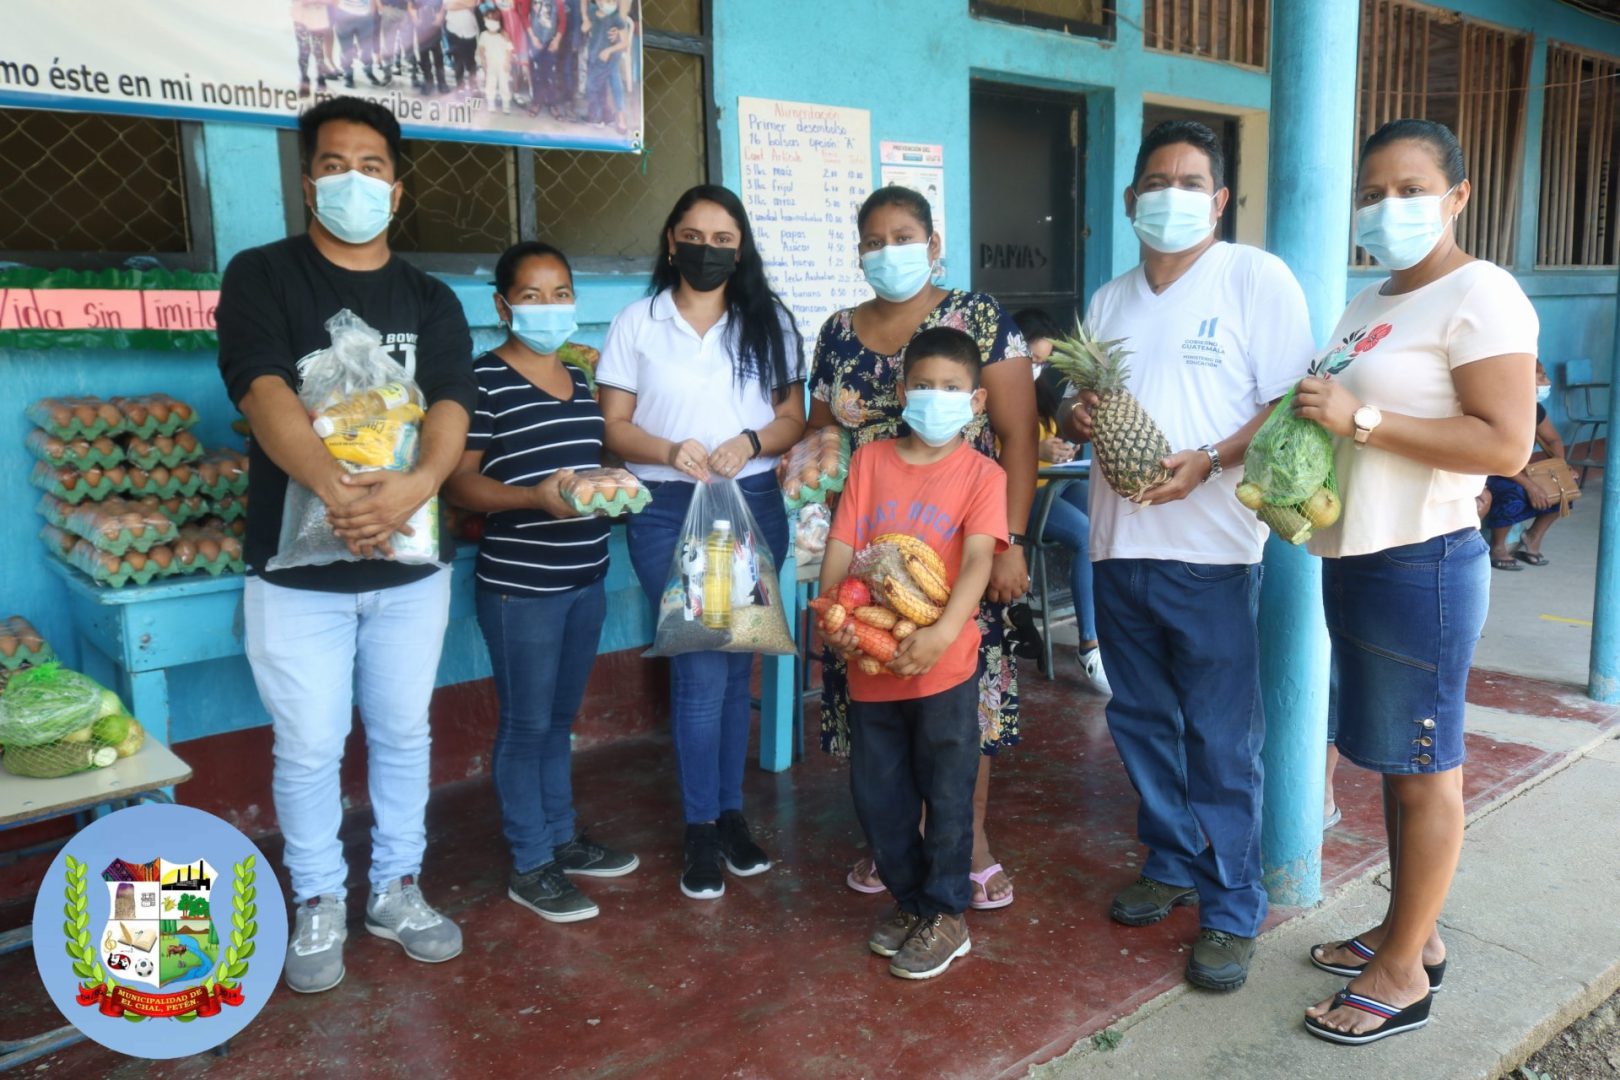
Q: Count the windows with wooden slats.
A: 3